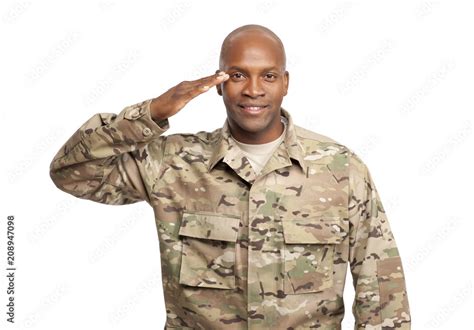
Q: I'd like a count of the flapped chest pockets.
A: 2